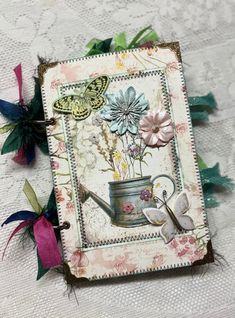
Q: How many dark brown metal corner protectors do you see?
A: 4